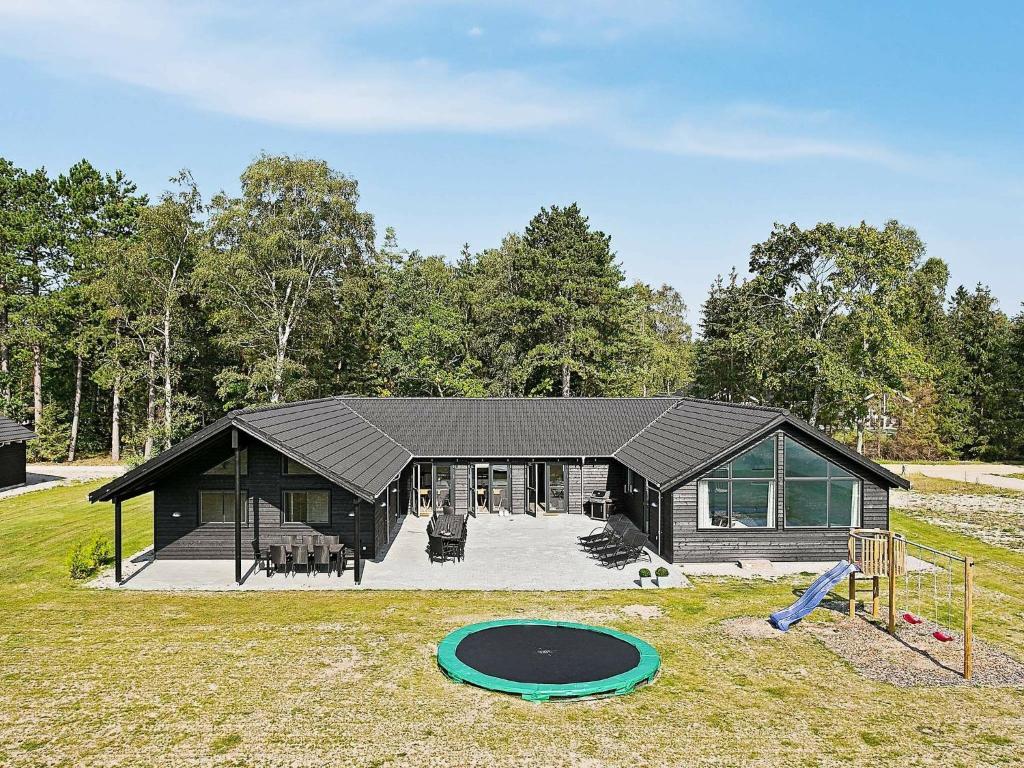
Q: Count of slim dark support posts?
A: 3